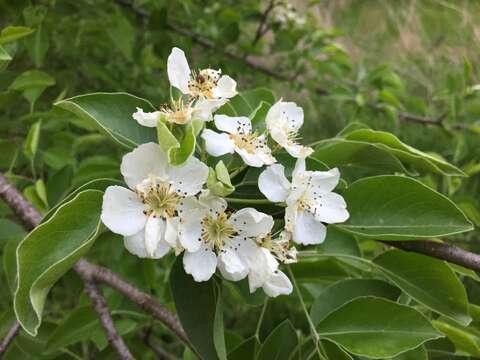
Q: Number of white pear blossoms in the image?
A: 8